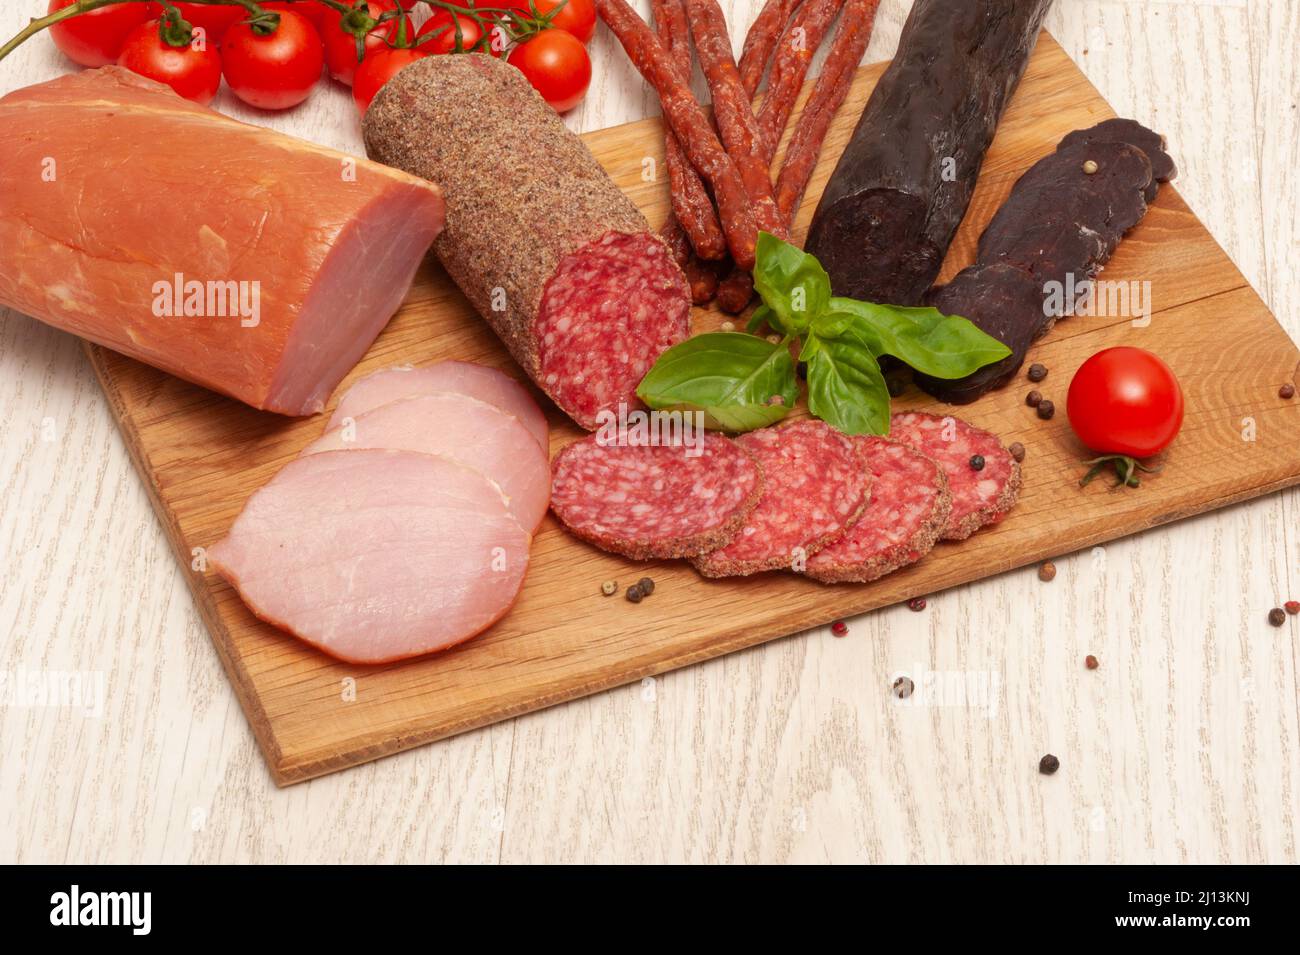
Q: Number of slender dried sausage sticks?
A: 6